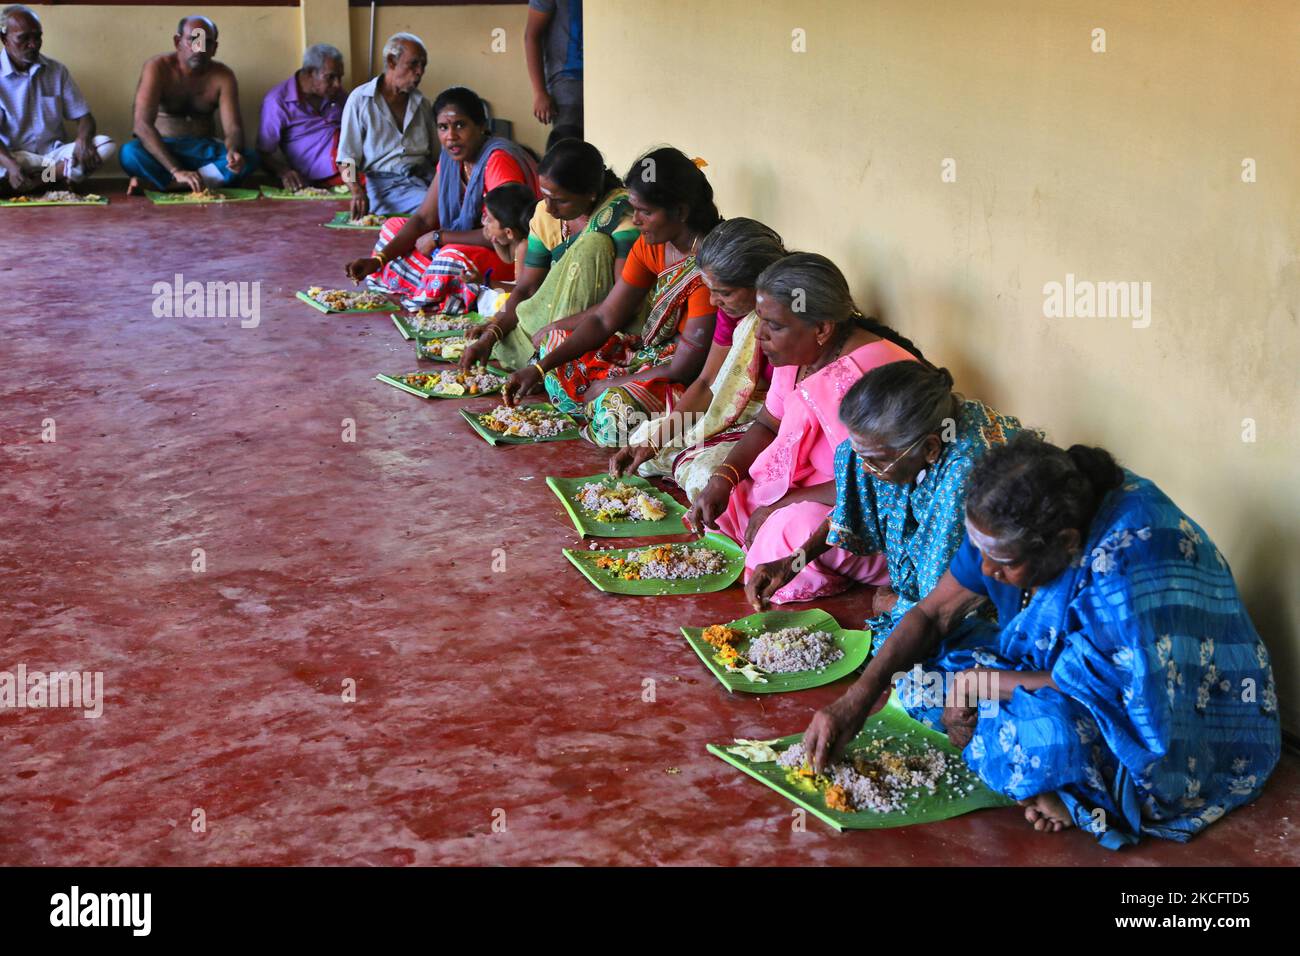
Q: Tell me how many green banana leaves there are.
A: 13